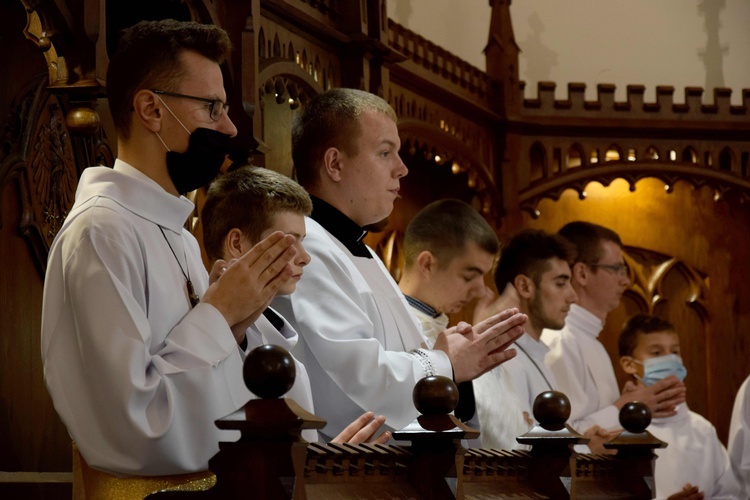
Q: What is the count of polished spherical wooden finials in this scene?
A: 4